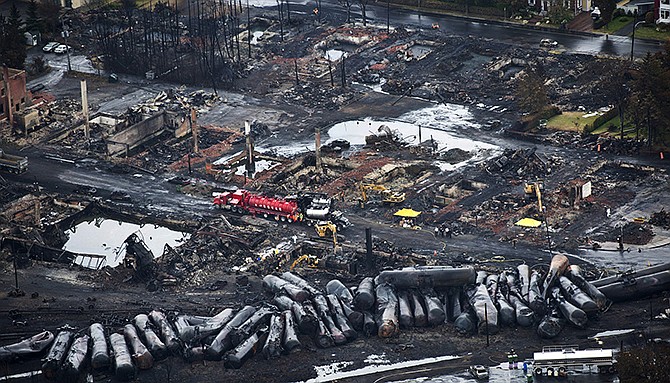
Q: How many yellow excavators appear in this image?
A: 4